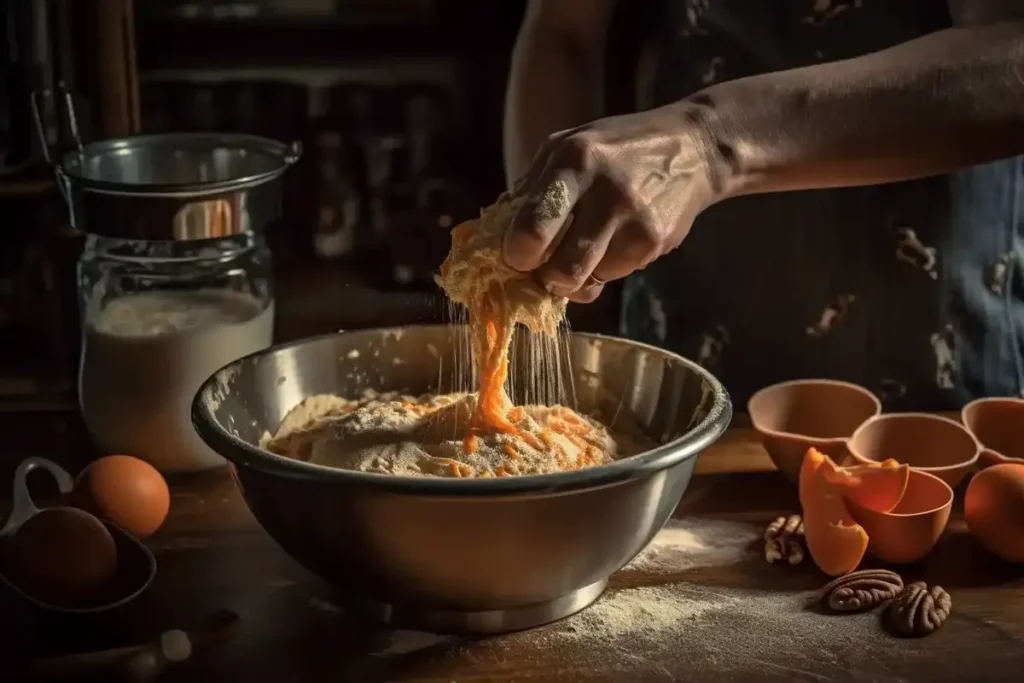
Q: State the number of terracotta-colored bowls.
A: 4